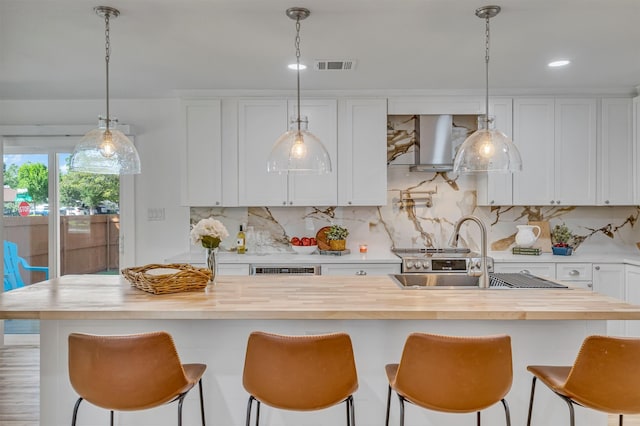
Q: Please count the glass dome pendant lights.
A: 3